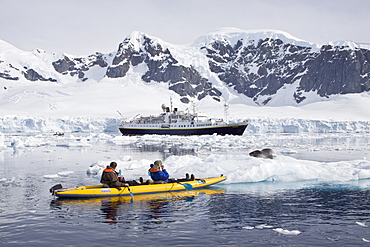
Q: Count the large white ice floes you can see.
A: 1